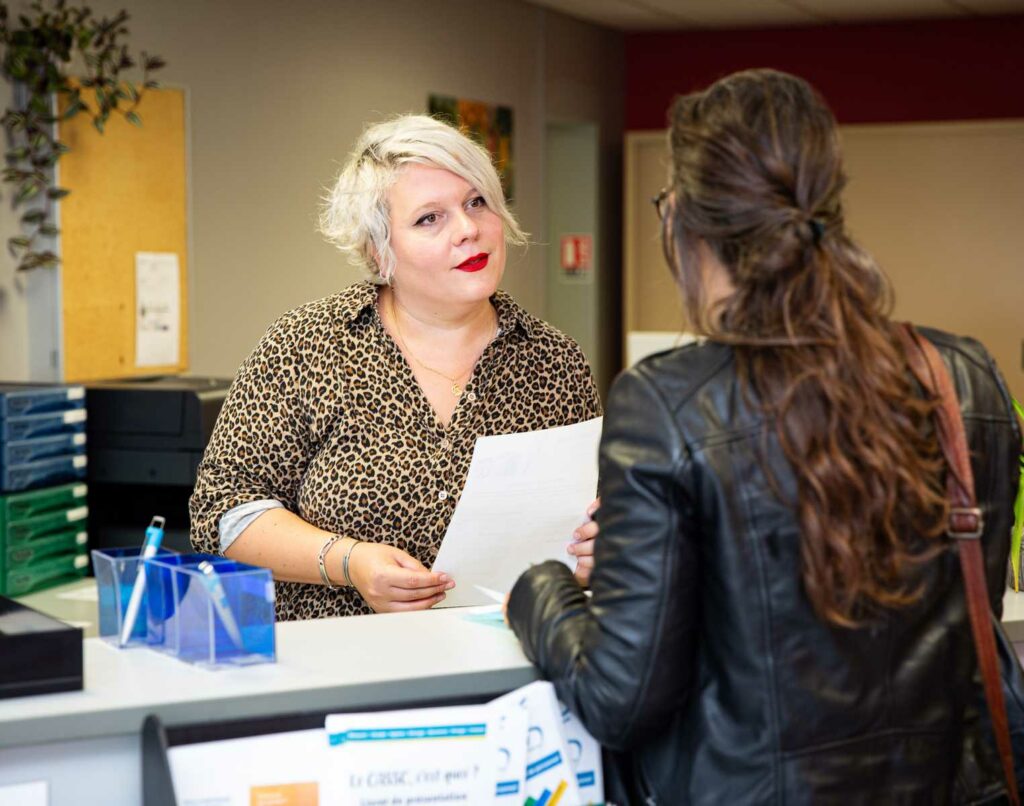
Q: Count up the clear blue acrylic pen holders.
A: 2